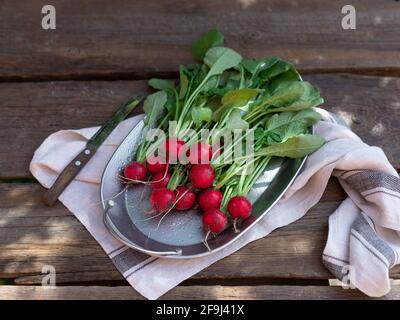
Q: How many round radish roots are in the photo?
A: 11